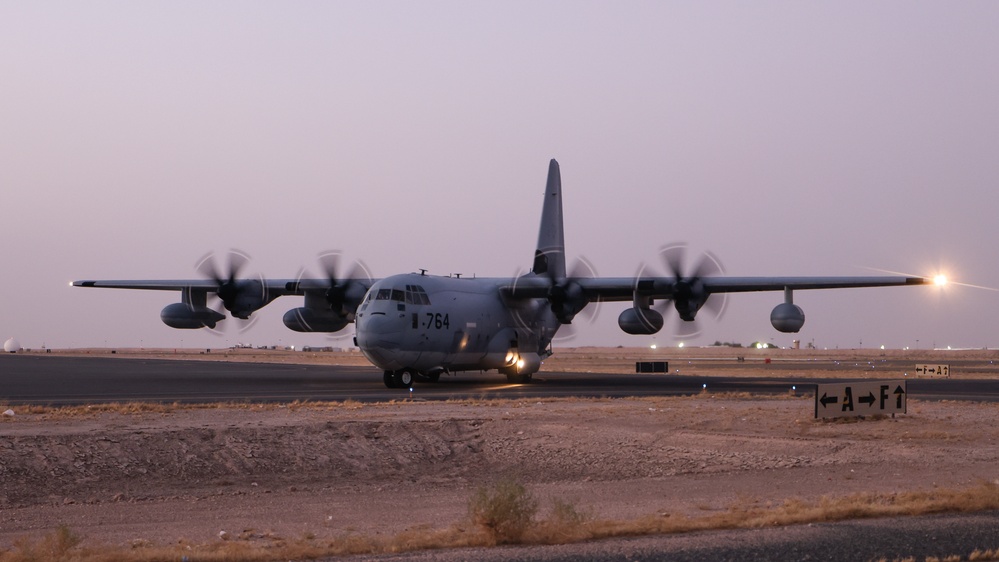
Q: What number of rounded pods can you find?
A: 4